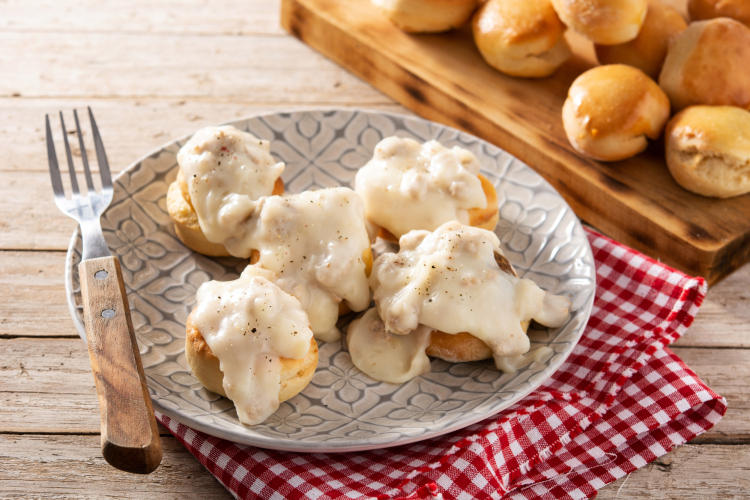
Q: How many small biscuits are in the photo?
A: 13